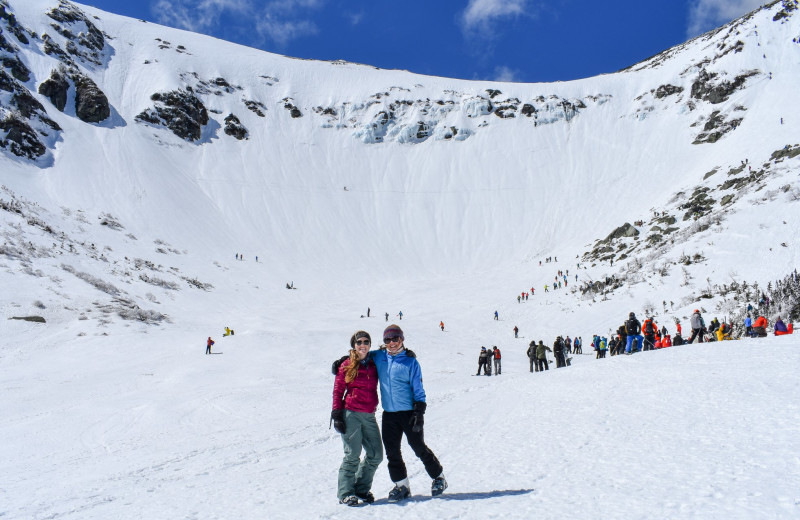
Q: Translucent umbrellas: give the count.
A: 0